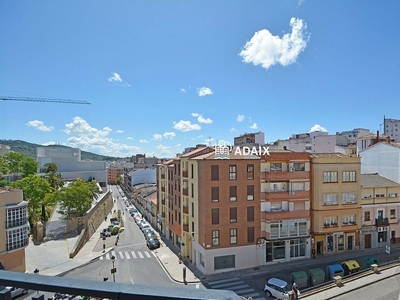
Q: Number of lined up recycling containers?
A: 5